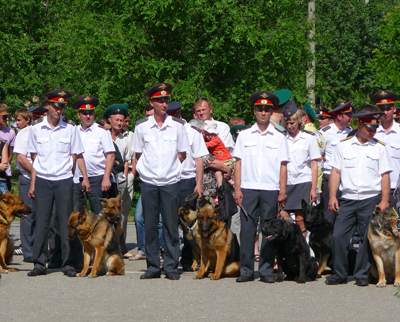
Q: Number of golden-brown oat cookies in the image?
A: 0